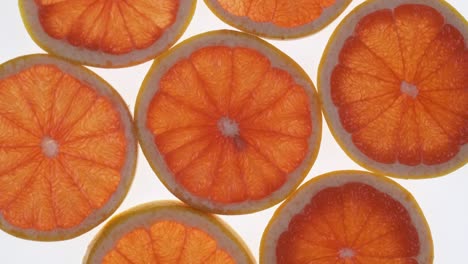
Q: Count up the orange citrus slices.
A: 7